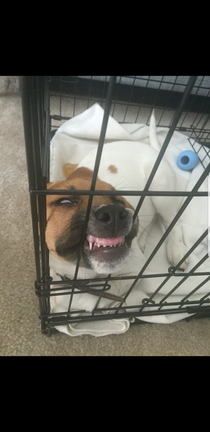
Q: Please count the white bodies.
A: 1